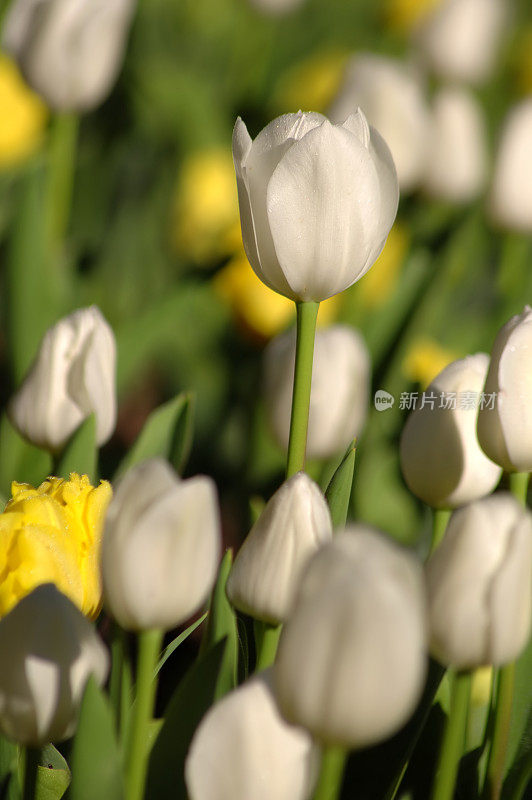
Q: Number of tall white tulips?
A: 1